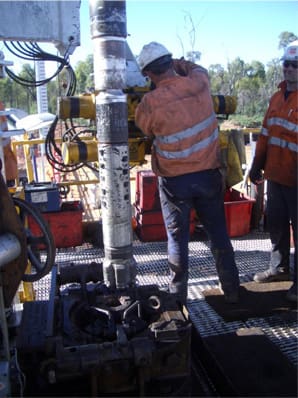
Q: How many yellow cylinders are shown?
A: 3